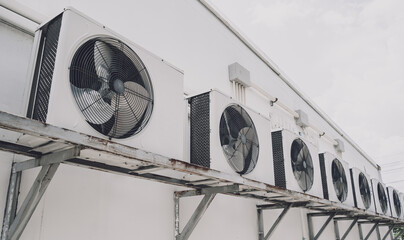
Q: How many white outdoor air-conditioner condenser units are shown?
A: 7